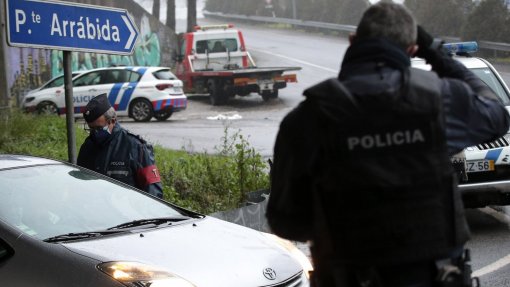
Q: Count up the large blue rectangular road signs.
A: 1